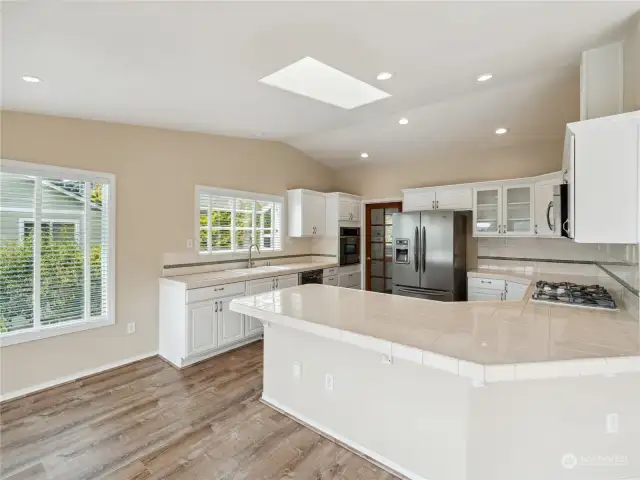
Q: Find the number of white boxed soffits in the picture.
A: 1